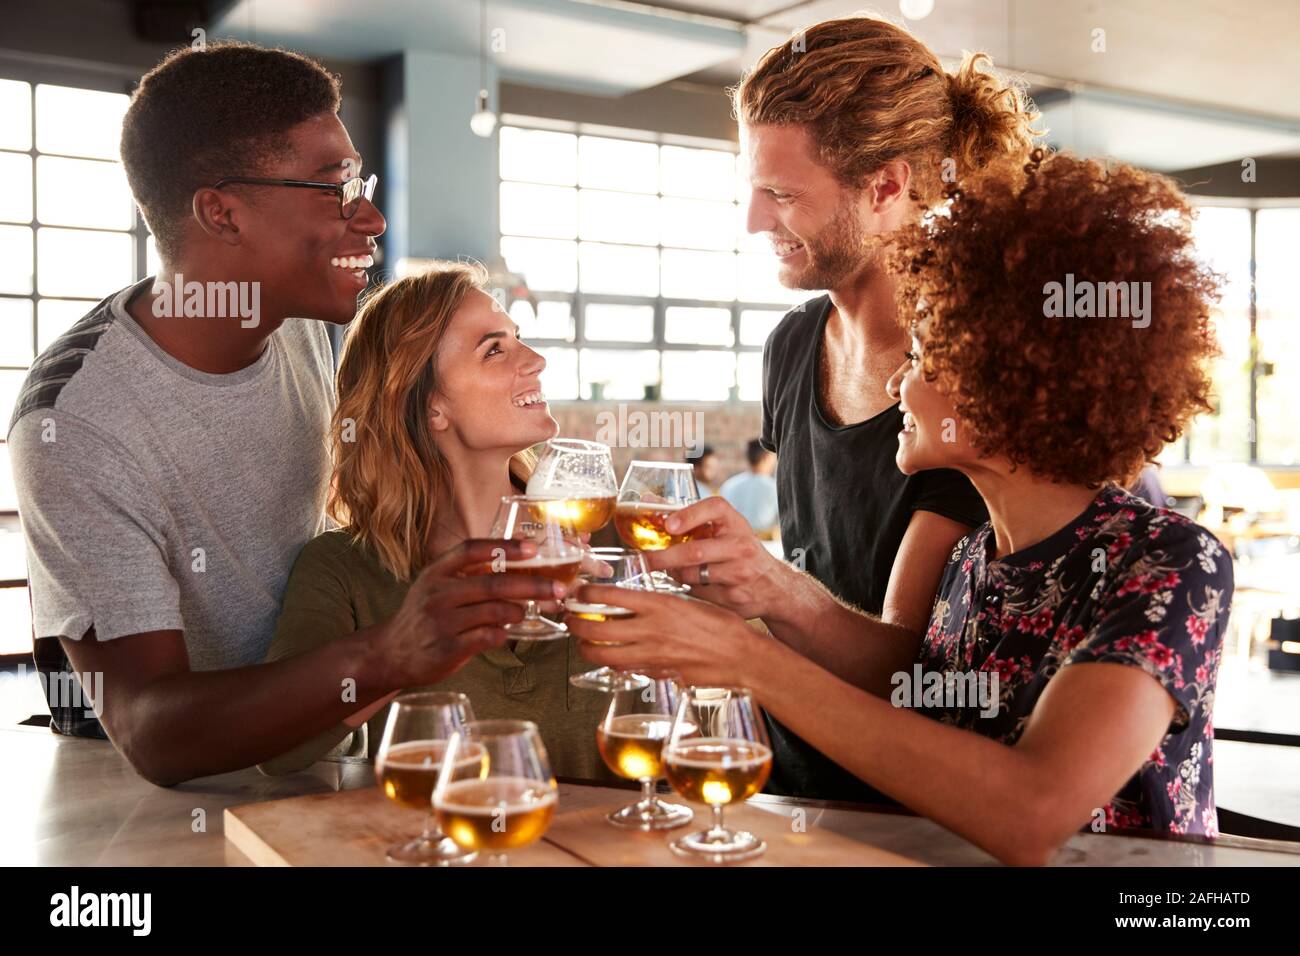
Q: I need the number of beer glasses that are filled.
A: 8